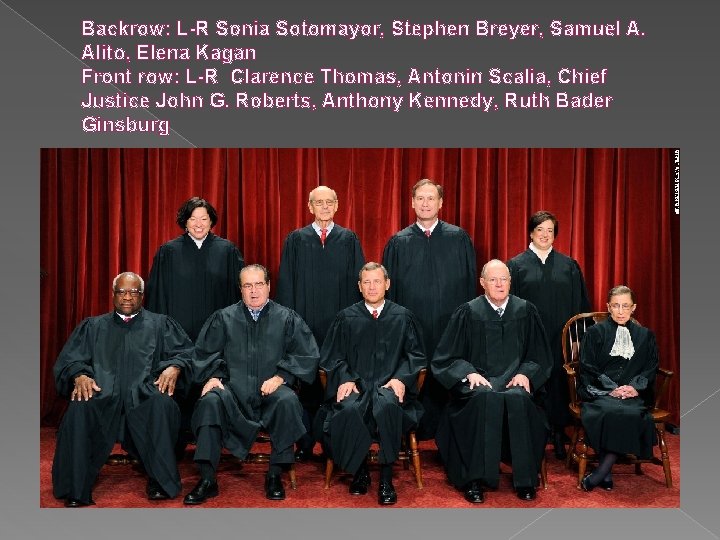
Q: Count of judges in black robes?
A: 9